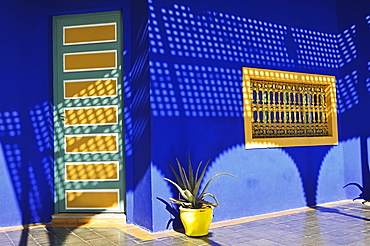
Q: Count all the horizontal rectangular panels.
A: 7